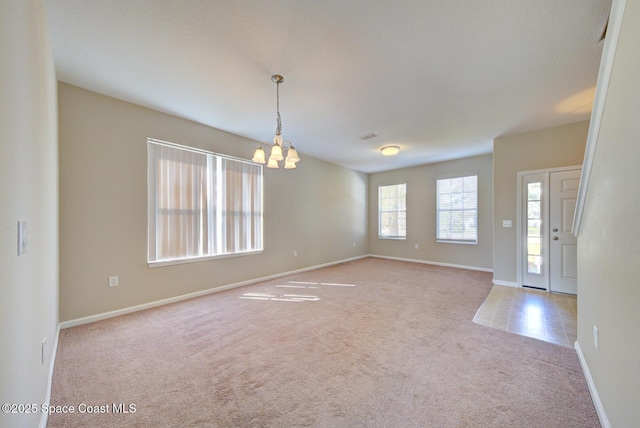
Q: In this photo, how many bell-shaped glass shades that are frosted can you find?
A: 5